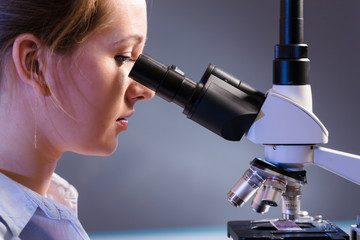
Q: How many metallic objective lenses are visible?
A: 4